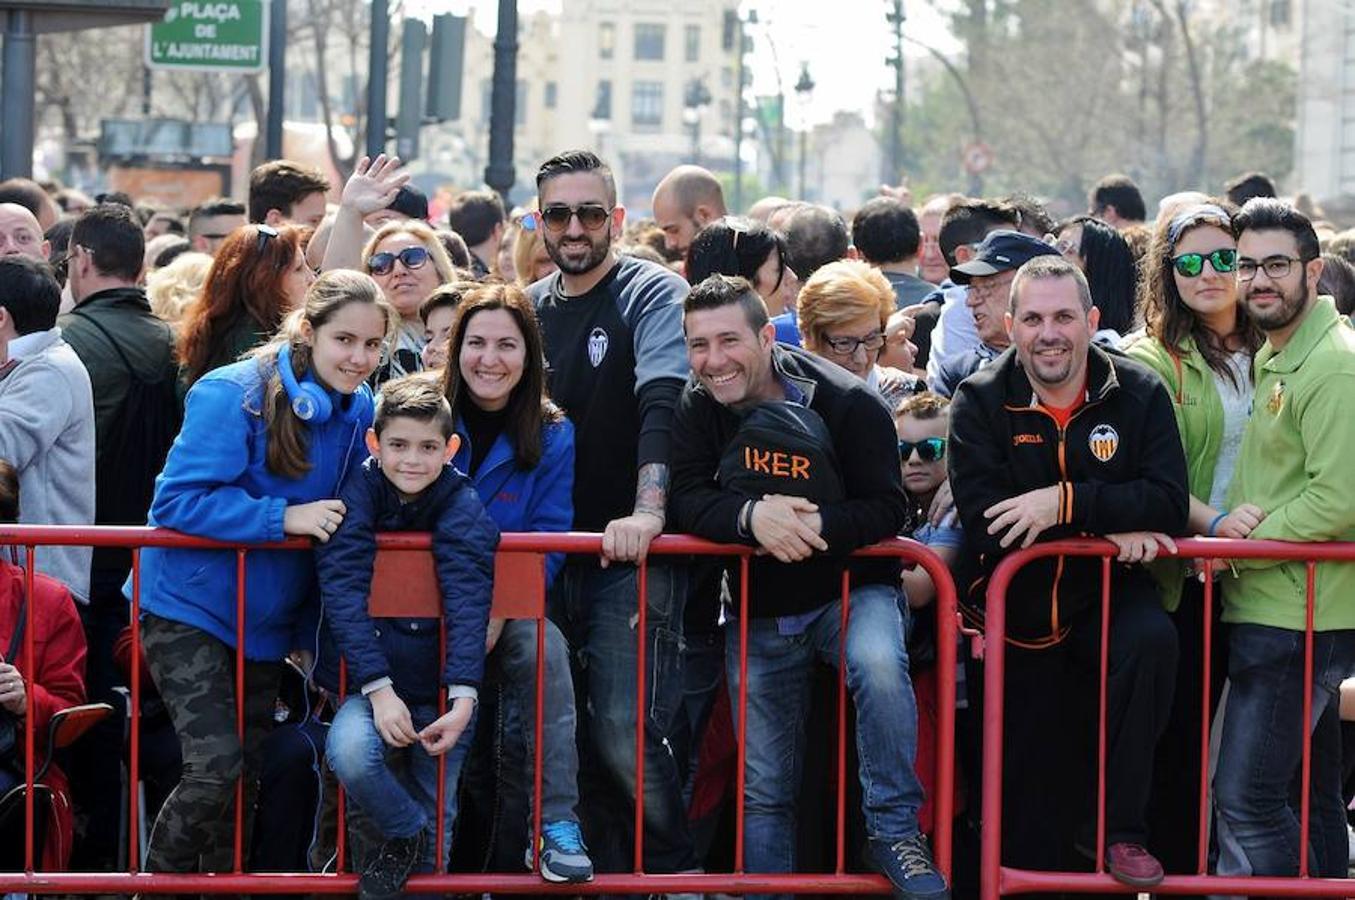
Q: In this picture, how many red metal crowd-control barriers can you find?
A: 2